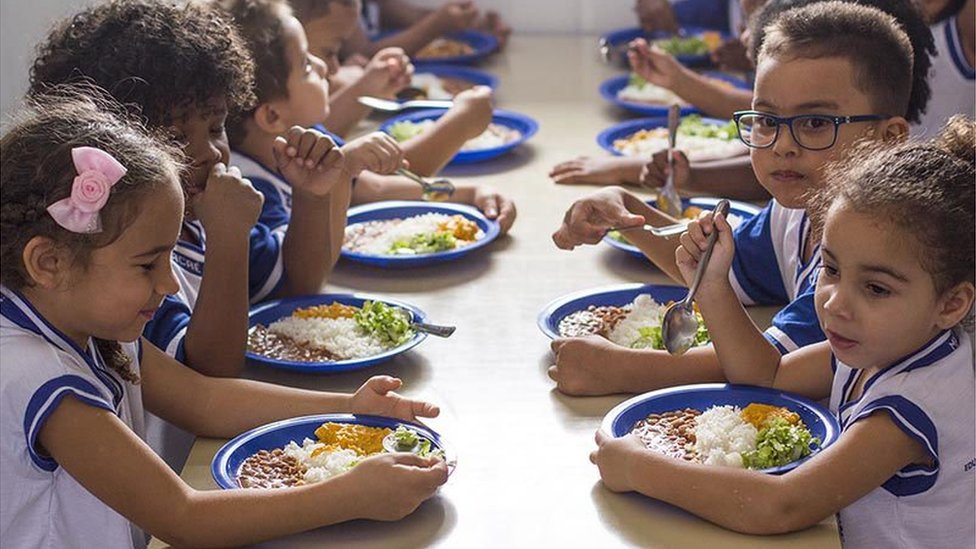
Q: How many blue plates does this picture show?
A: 12